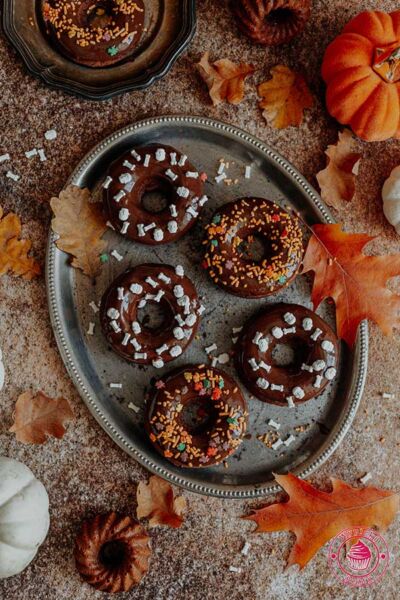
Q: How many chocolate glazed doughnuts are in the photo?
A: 6